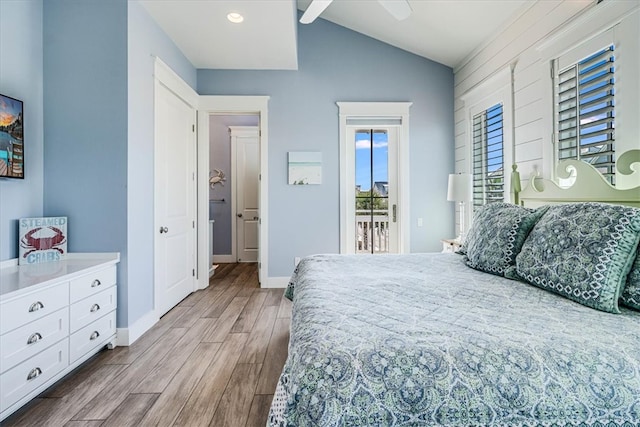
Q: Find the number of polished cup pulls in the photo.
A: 6